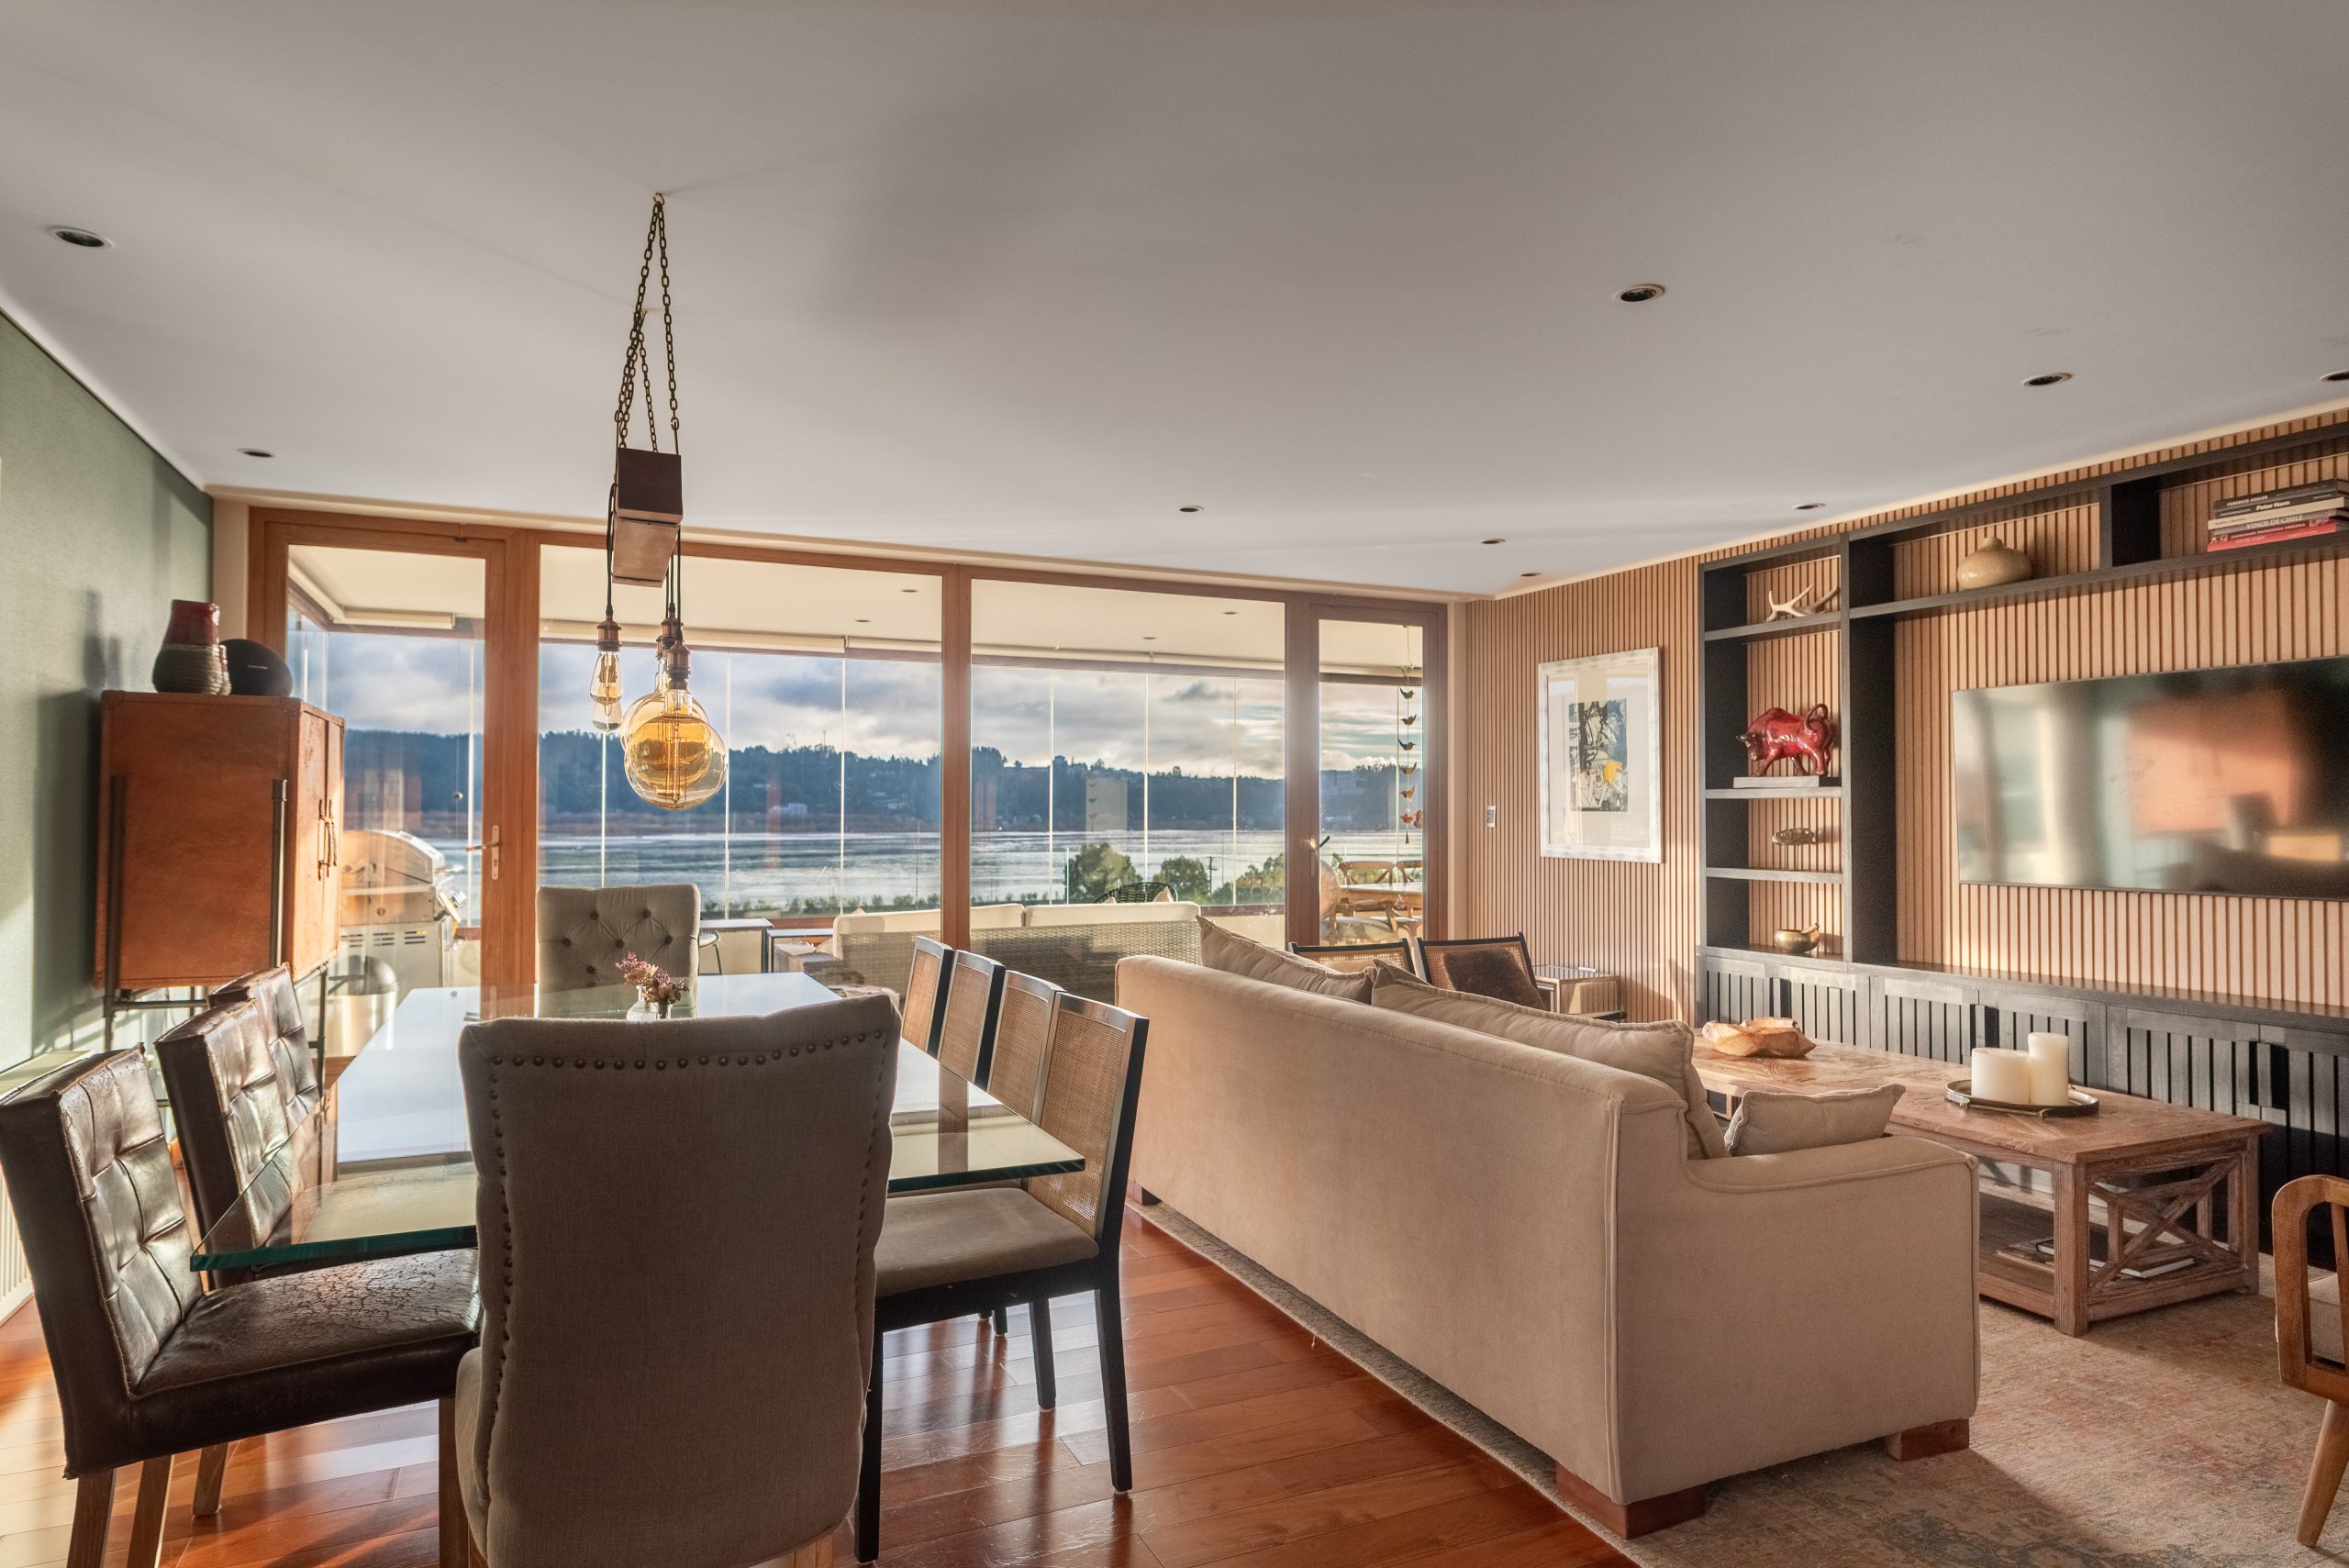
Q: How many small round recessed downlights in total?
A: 13